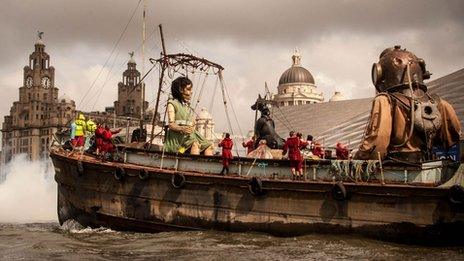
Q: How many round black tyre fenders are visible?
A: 7